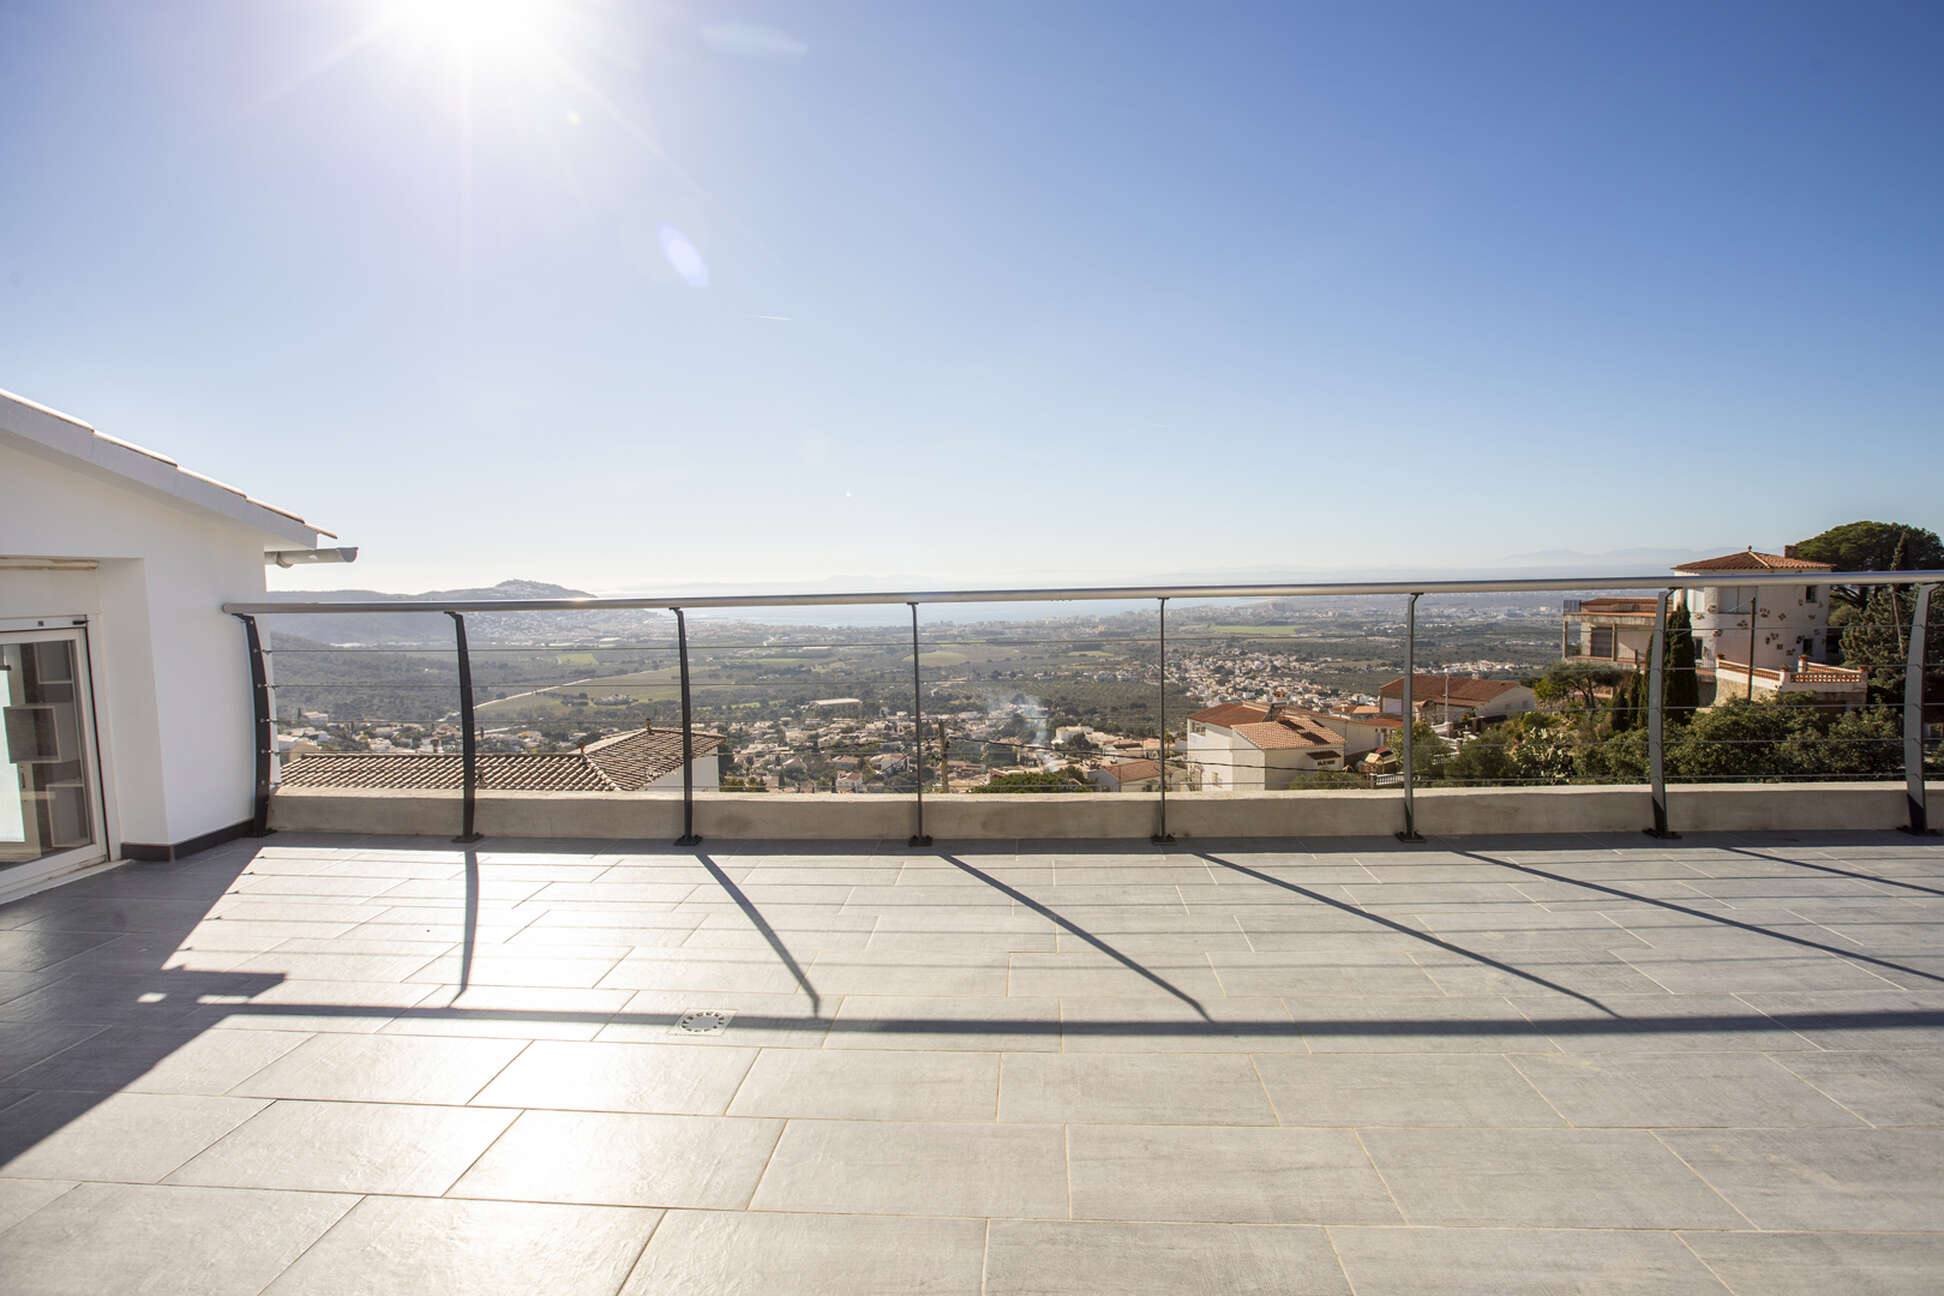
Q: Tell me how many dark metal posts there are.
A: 8